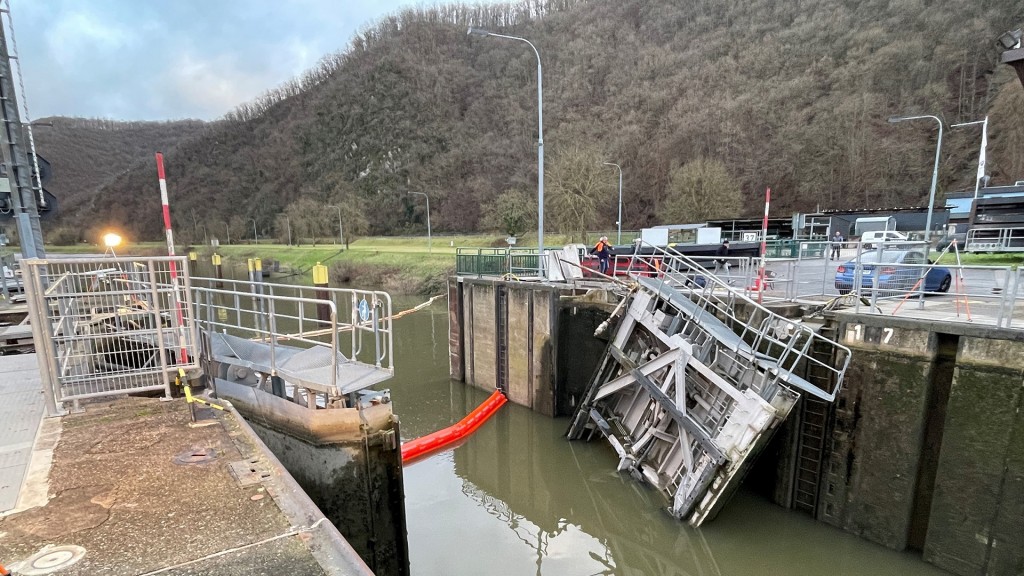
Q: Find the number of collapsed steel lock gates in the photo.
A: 1